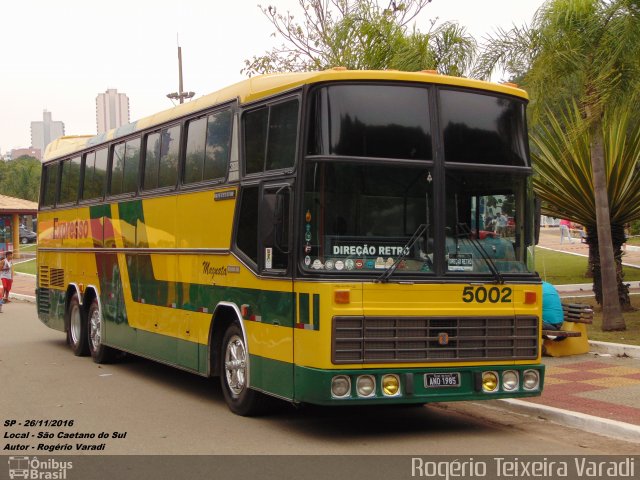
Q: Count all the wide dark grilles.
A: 1